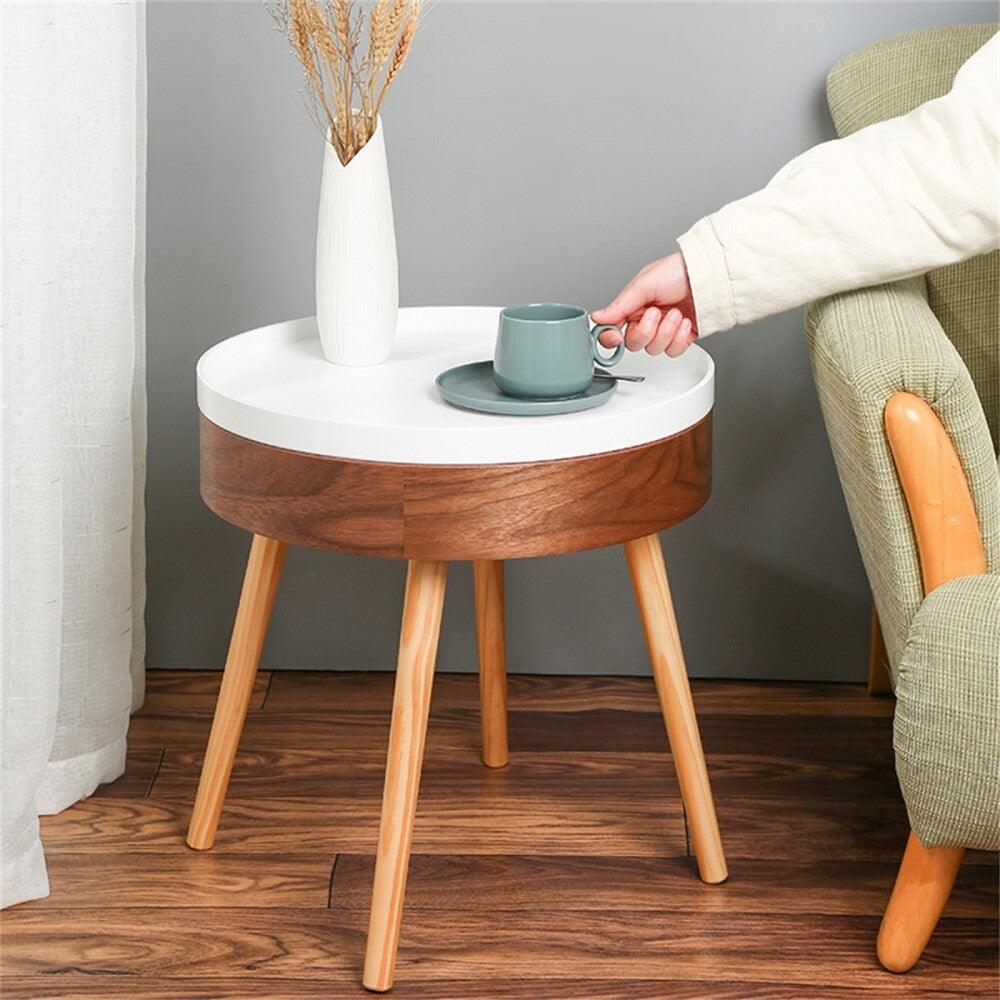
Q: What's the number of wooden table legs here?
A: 4